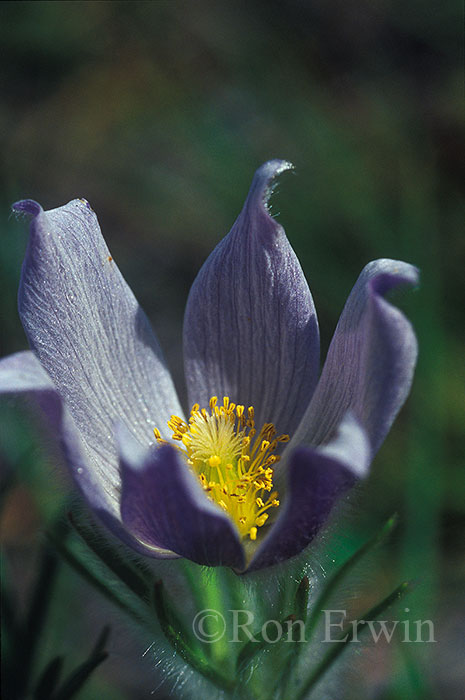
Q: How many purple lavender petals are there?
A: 6